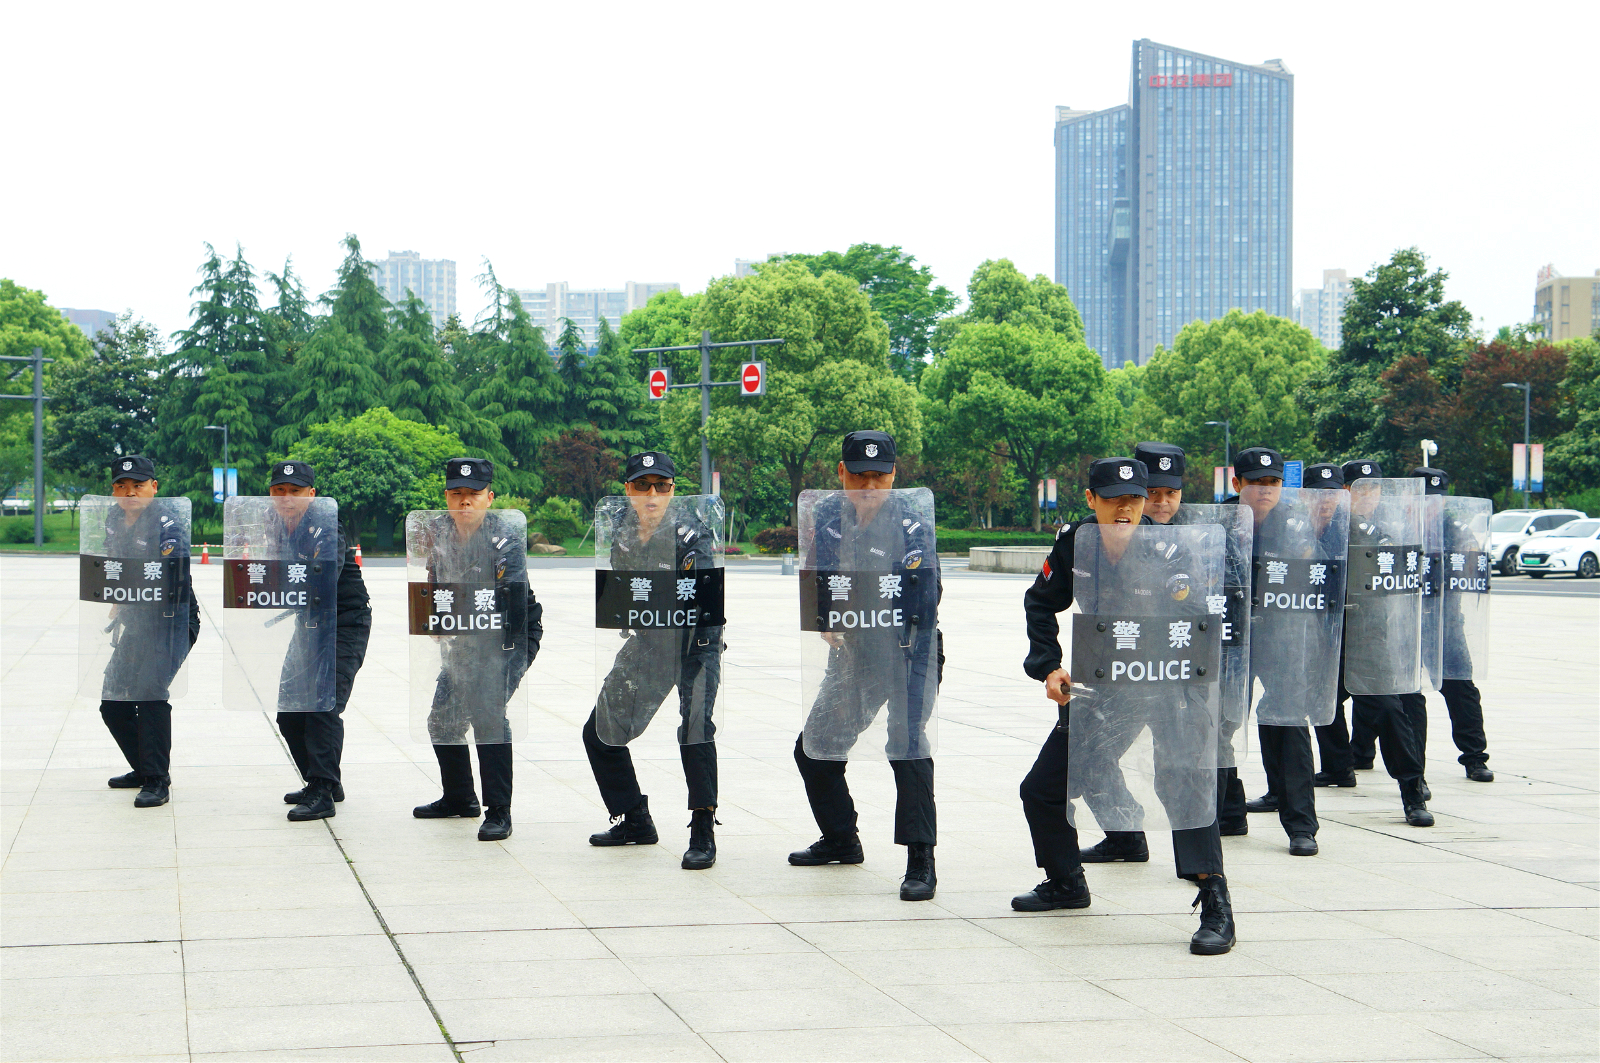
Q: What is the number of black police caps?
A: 11